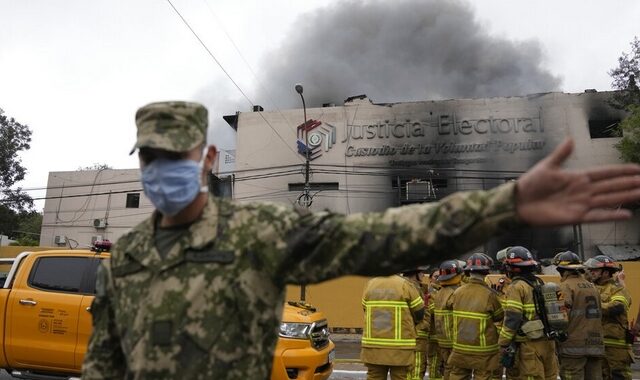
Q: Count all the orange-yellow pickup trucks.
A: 1